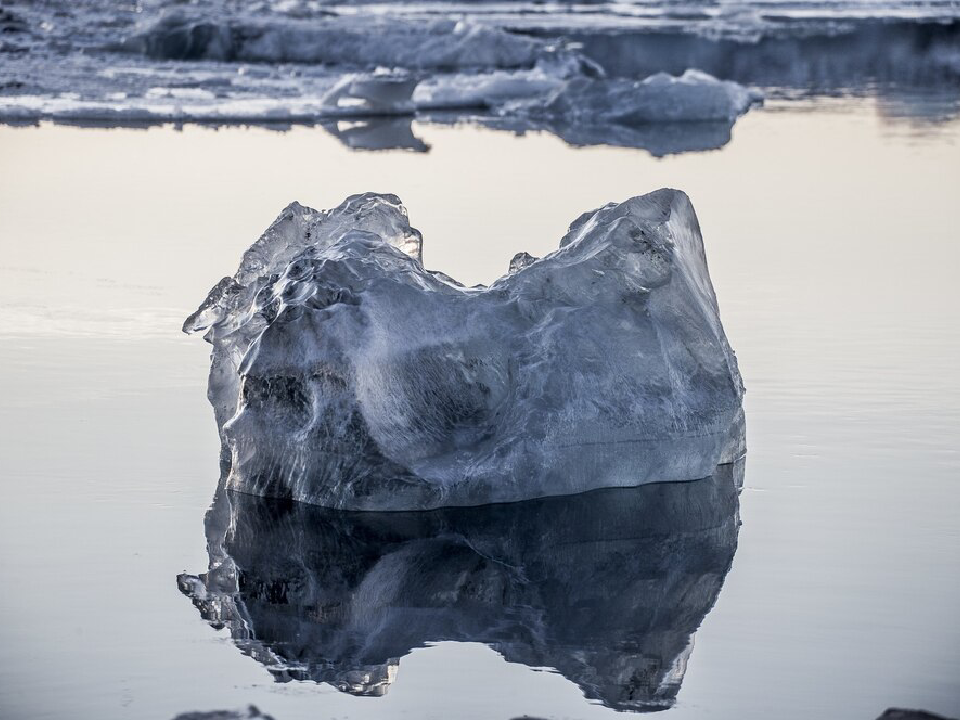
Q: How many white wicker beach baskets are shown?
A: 0